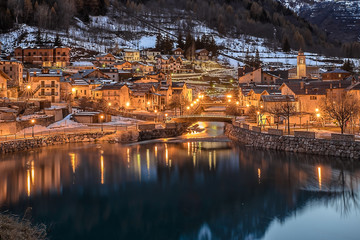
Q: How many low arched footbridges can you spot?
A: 1